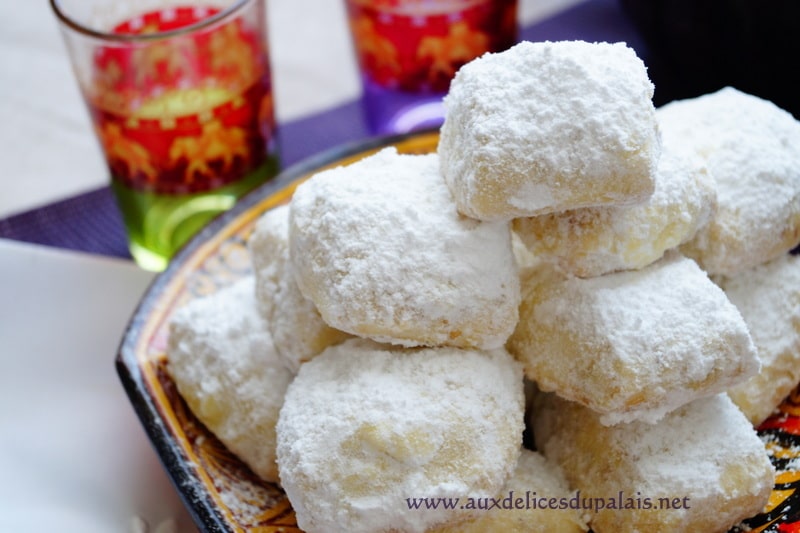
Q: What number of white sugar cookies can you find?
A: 11